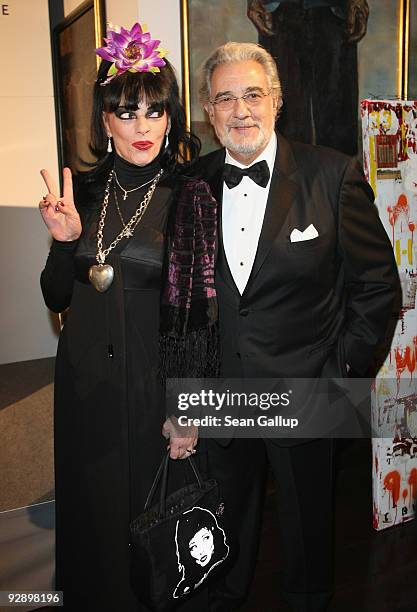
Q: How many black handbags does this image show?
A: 1